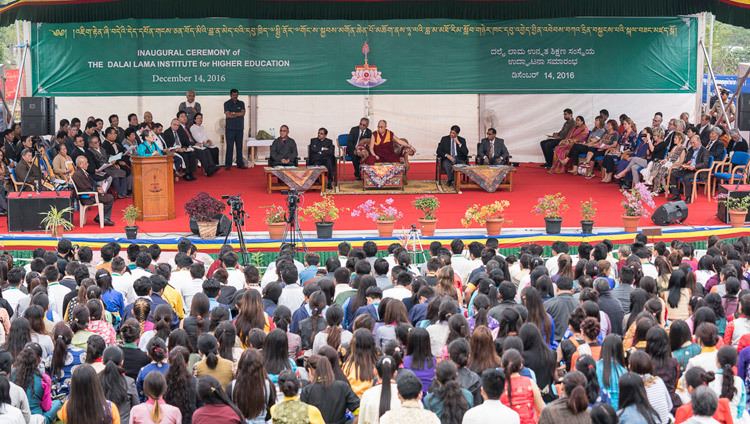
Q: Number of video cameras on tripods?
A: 2